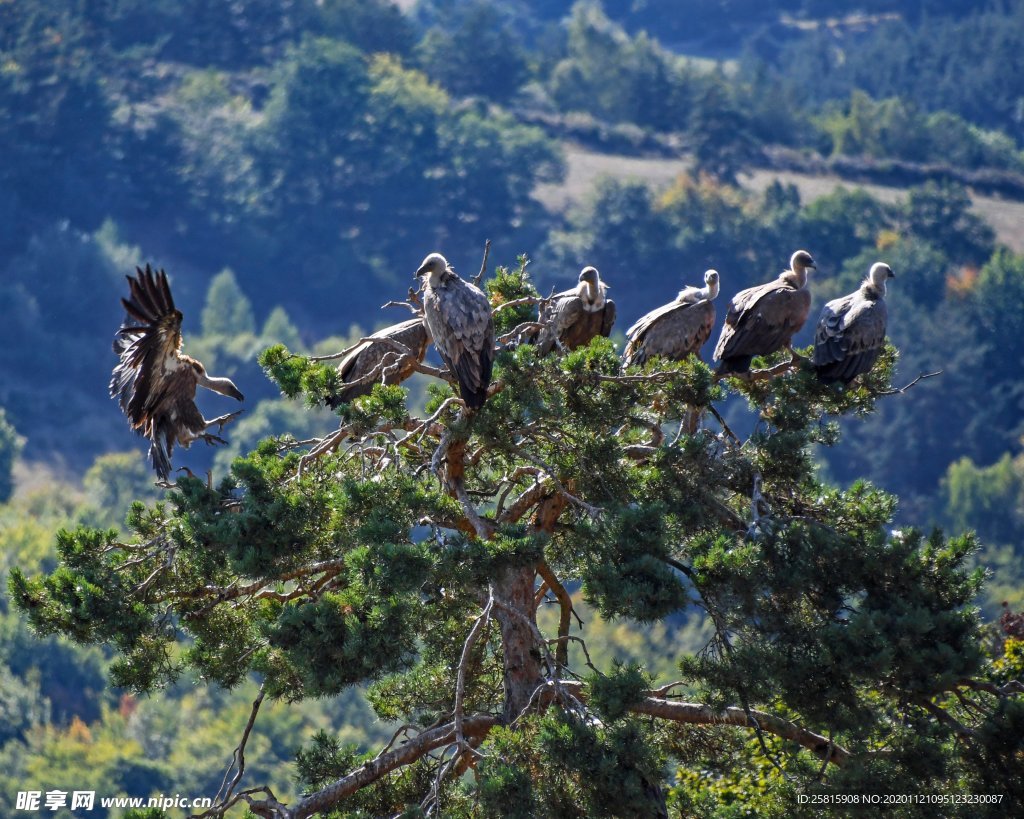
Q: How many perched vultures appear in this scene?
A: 6